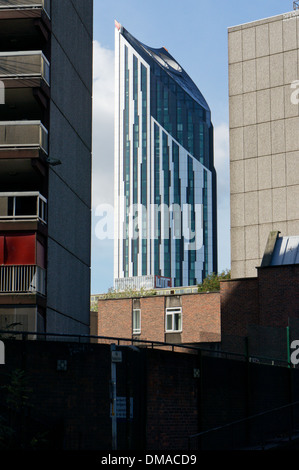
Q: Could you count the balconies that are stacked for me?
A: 5